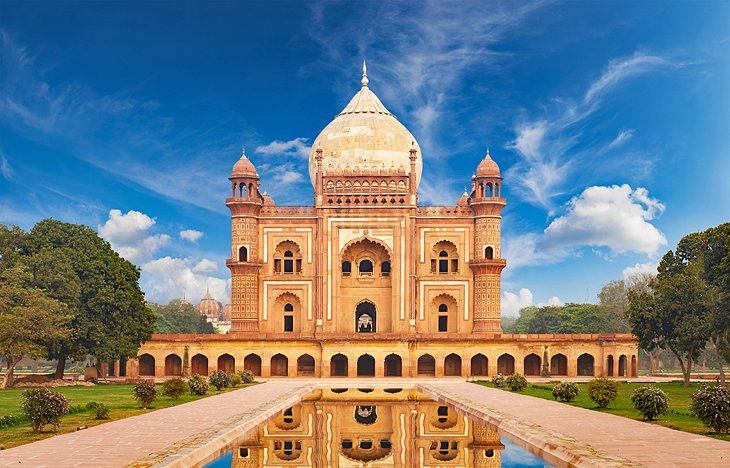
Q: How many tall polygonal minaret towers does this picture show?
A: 2